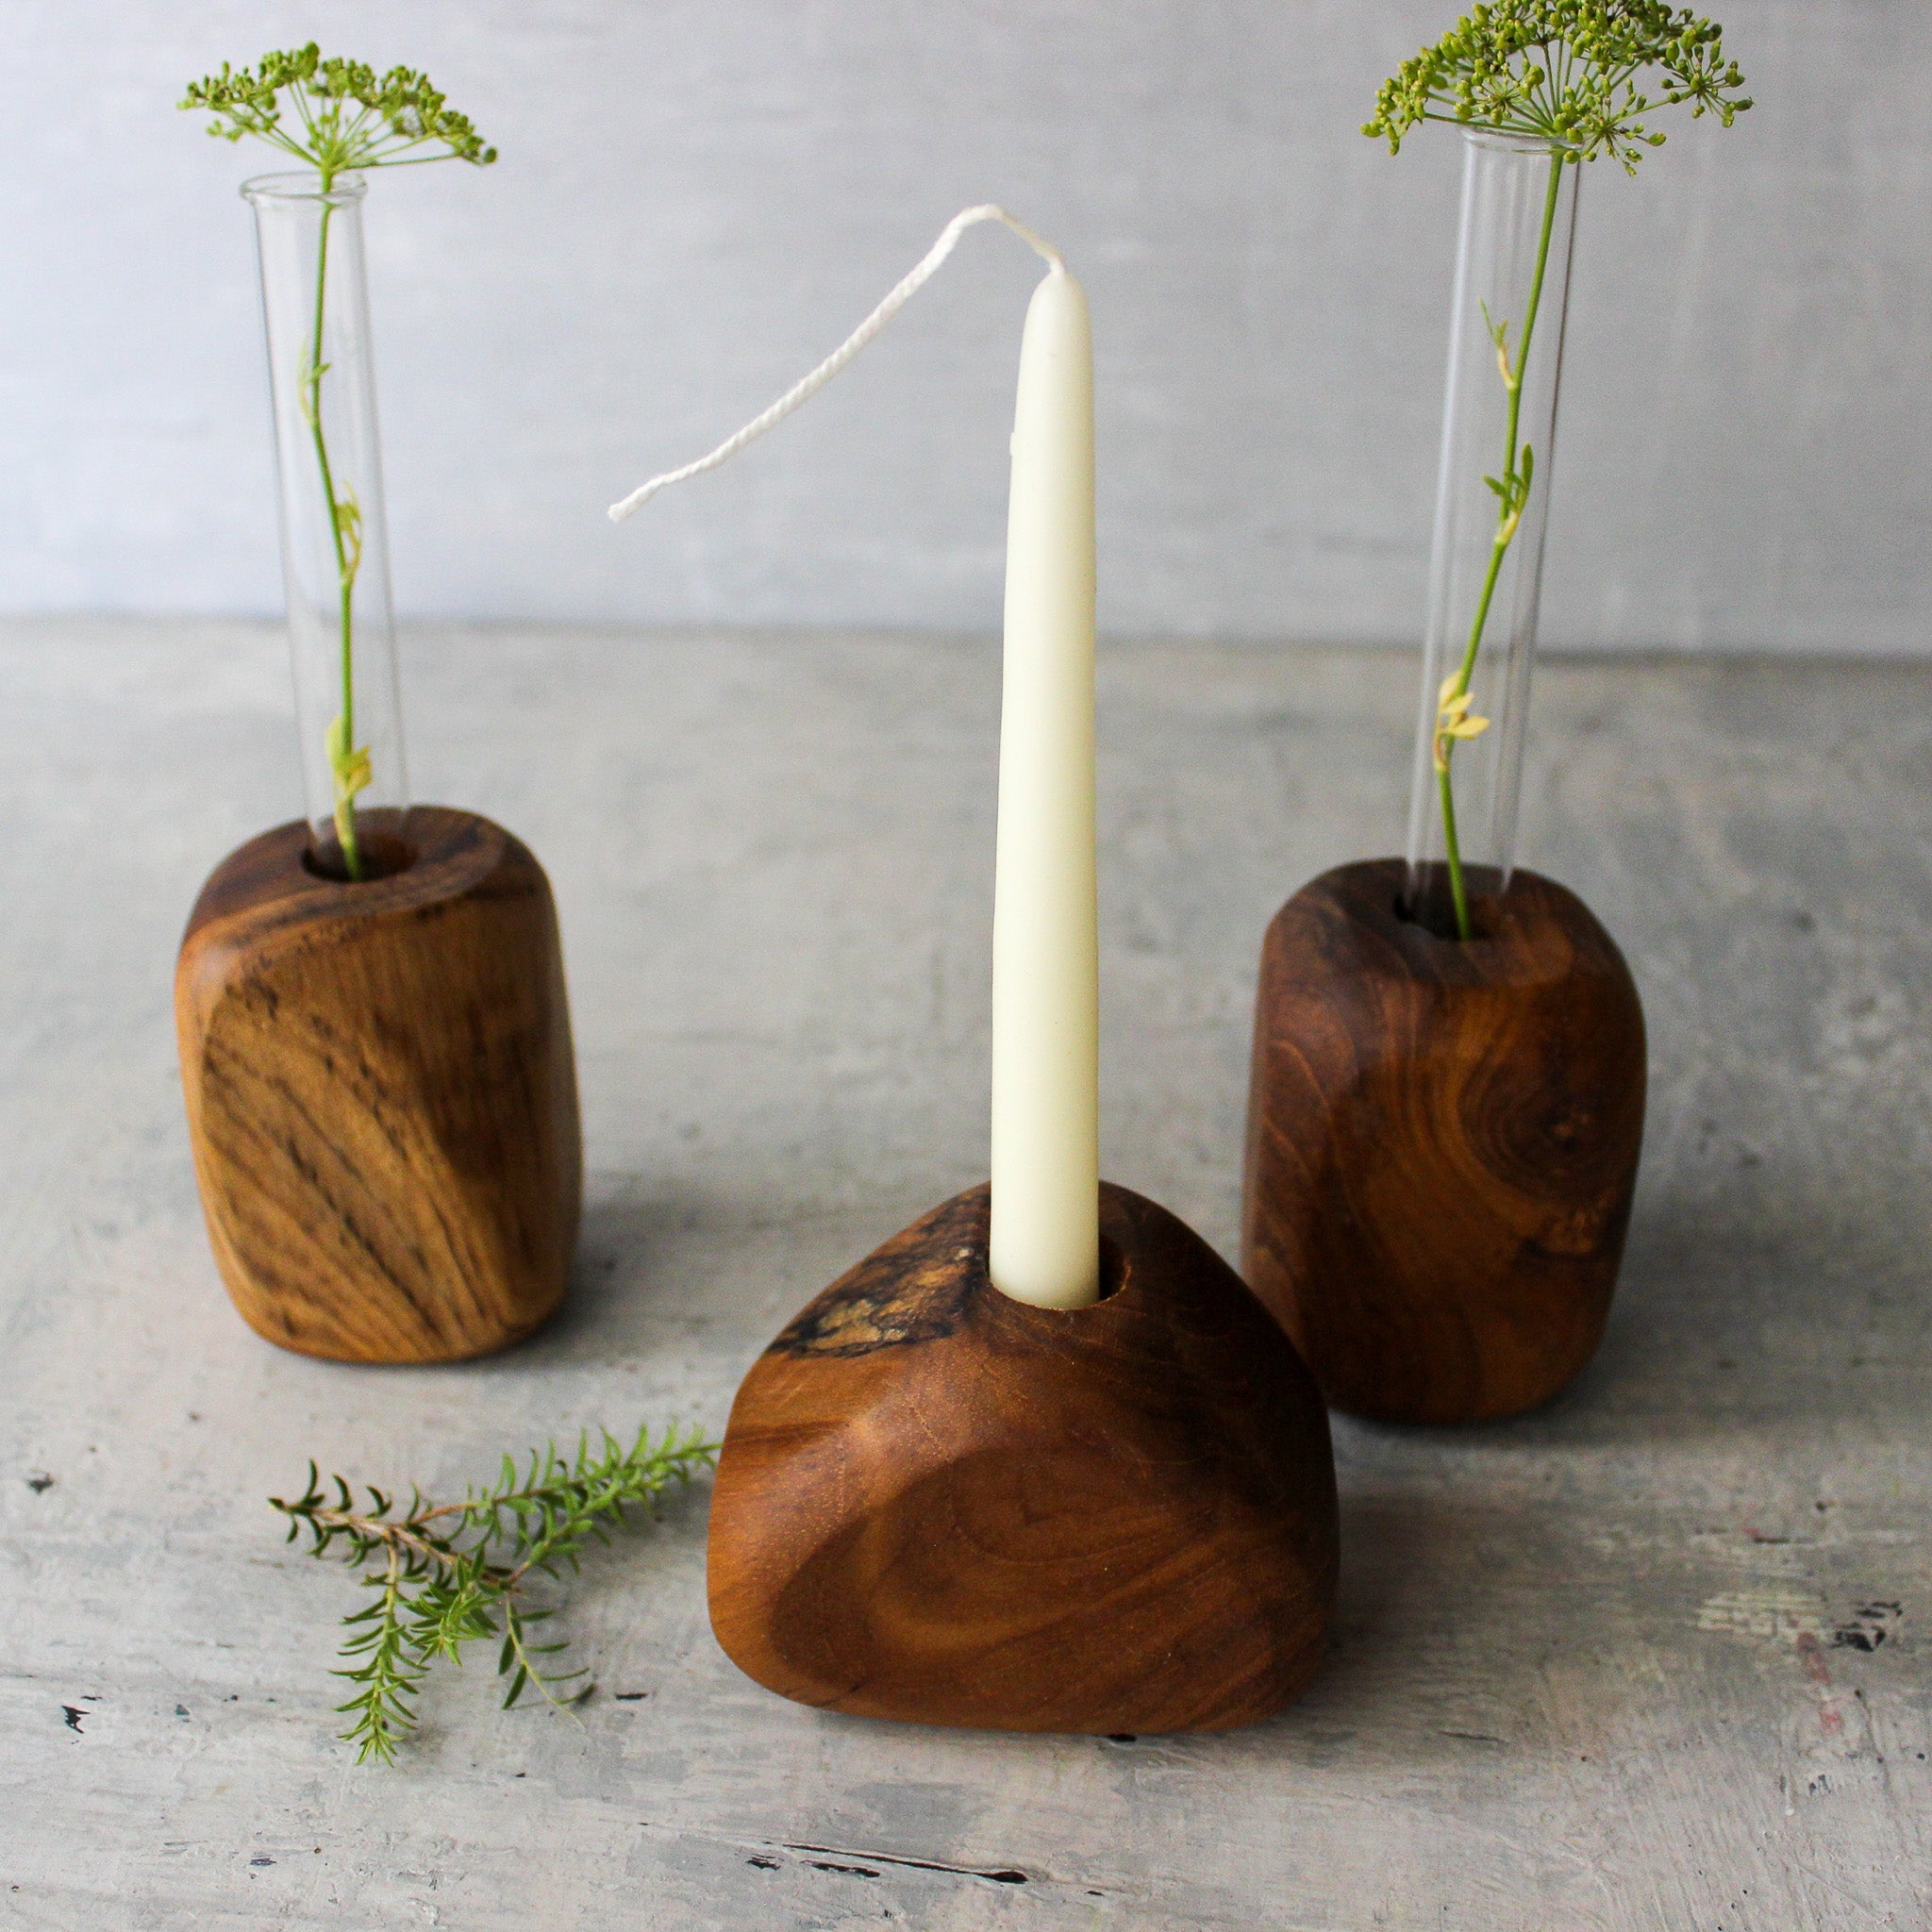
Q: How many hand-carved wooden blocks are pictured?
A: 3